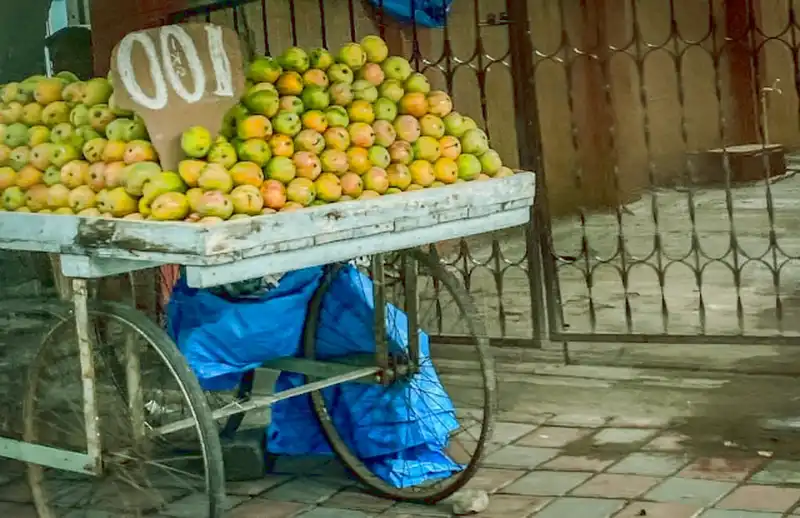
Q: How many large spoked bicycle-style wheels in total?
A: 2